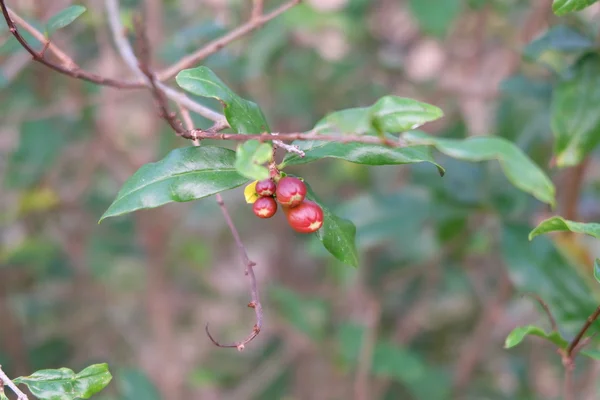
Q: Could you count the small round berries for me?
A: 4